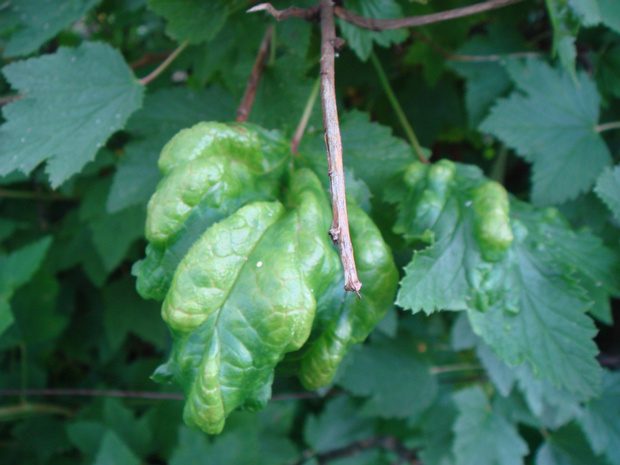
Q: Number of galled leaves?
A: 2